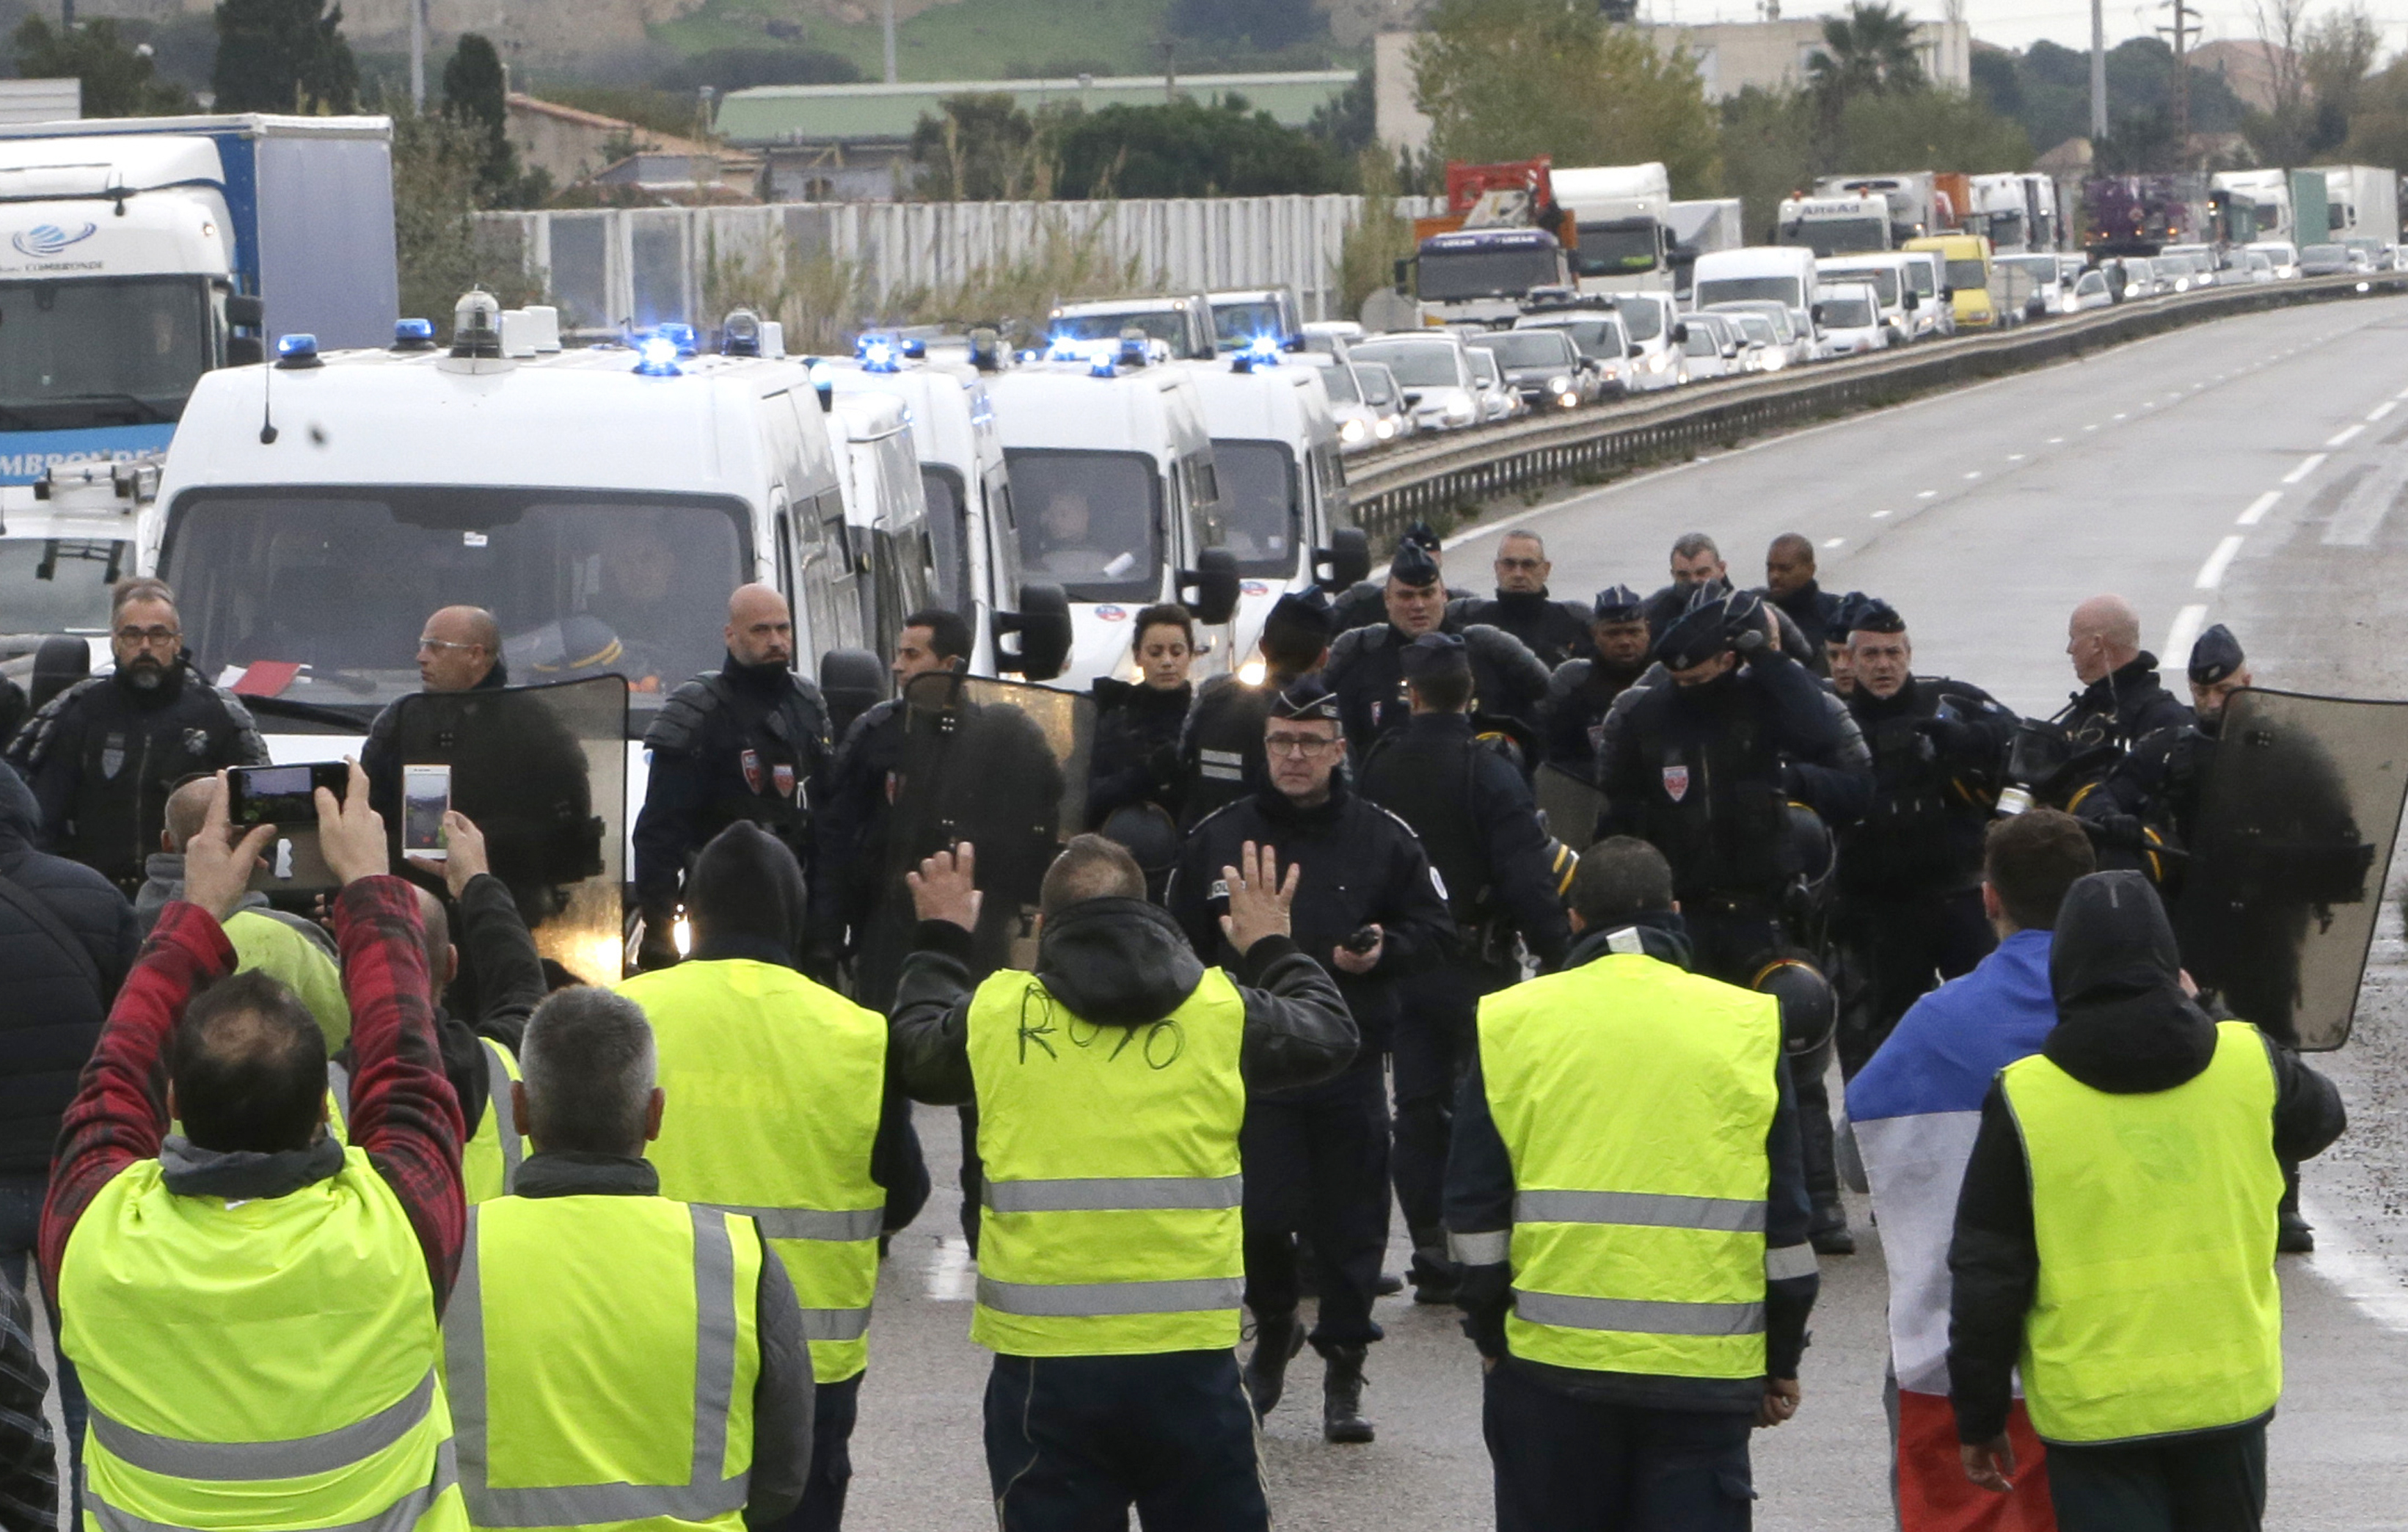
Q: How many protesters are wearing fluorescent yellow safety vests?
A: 8